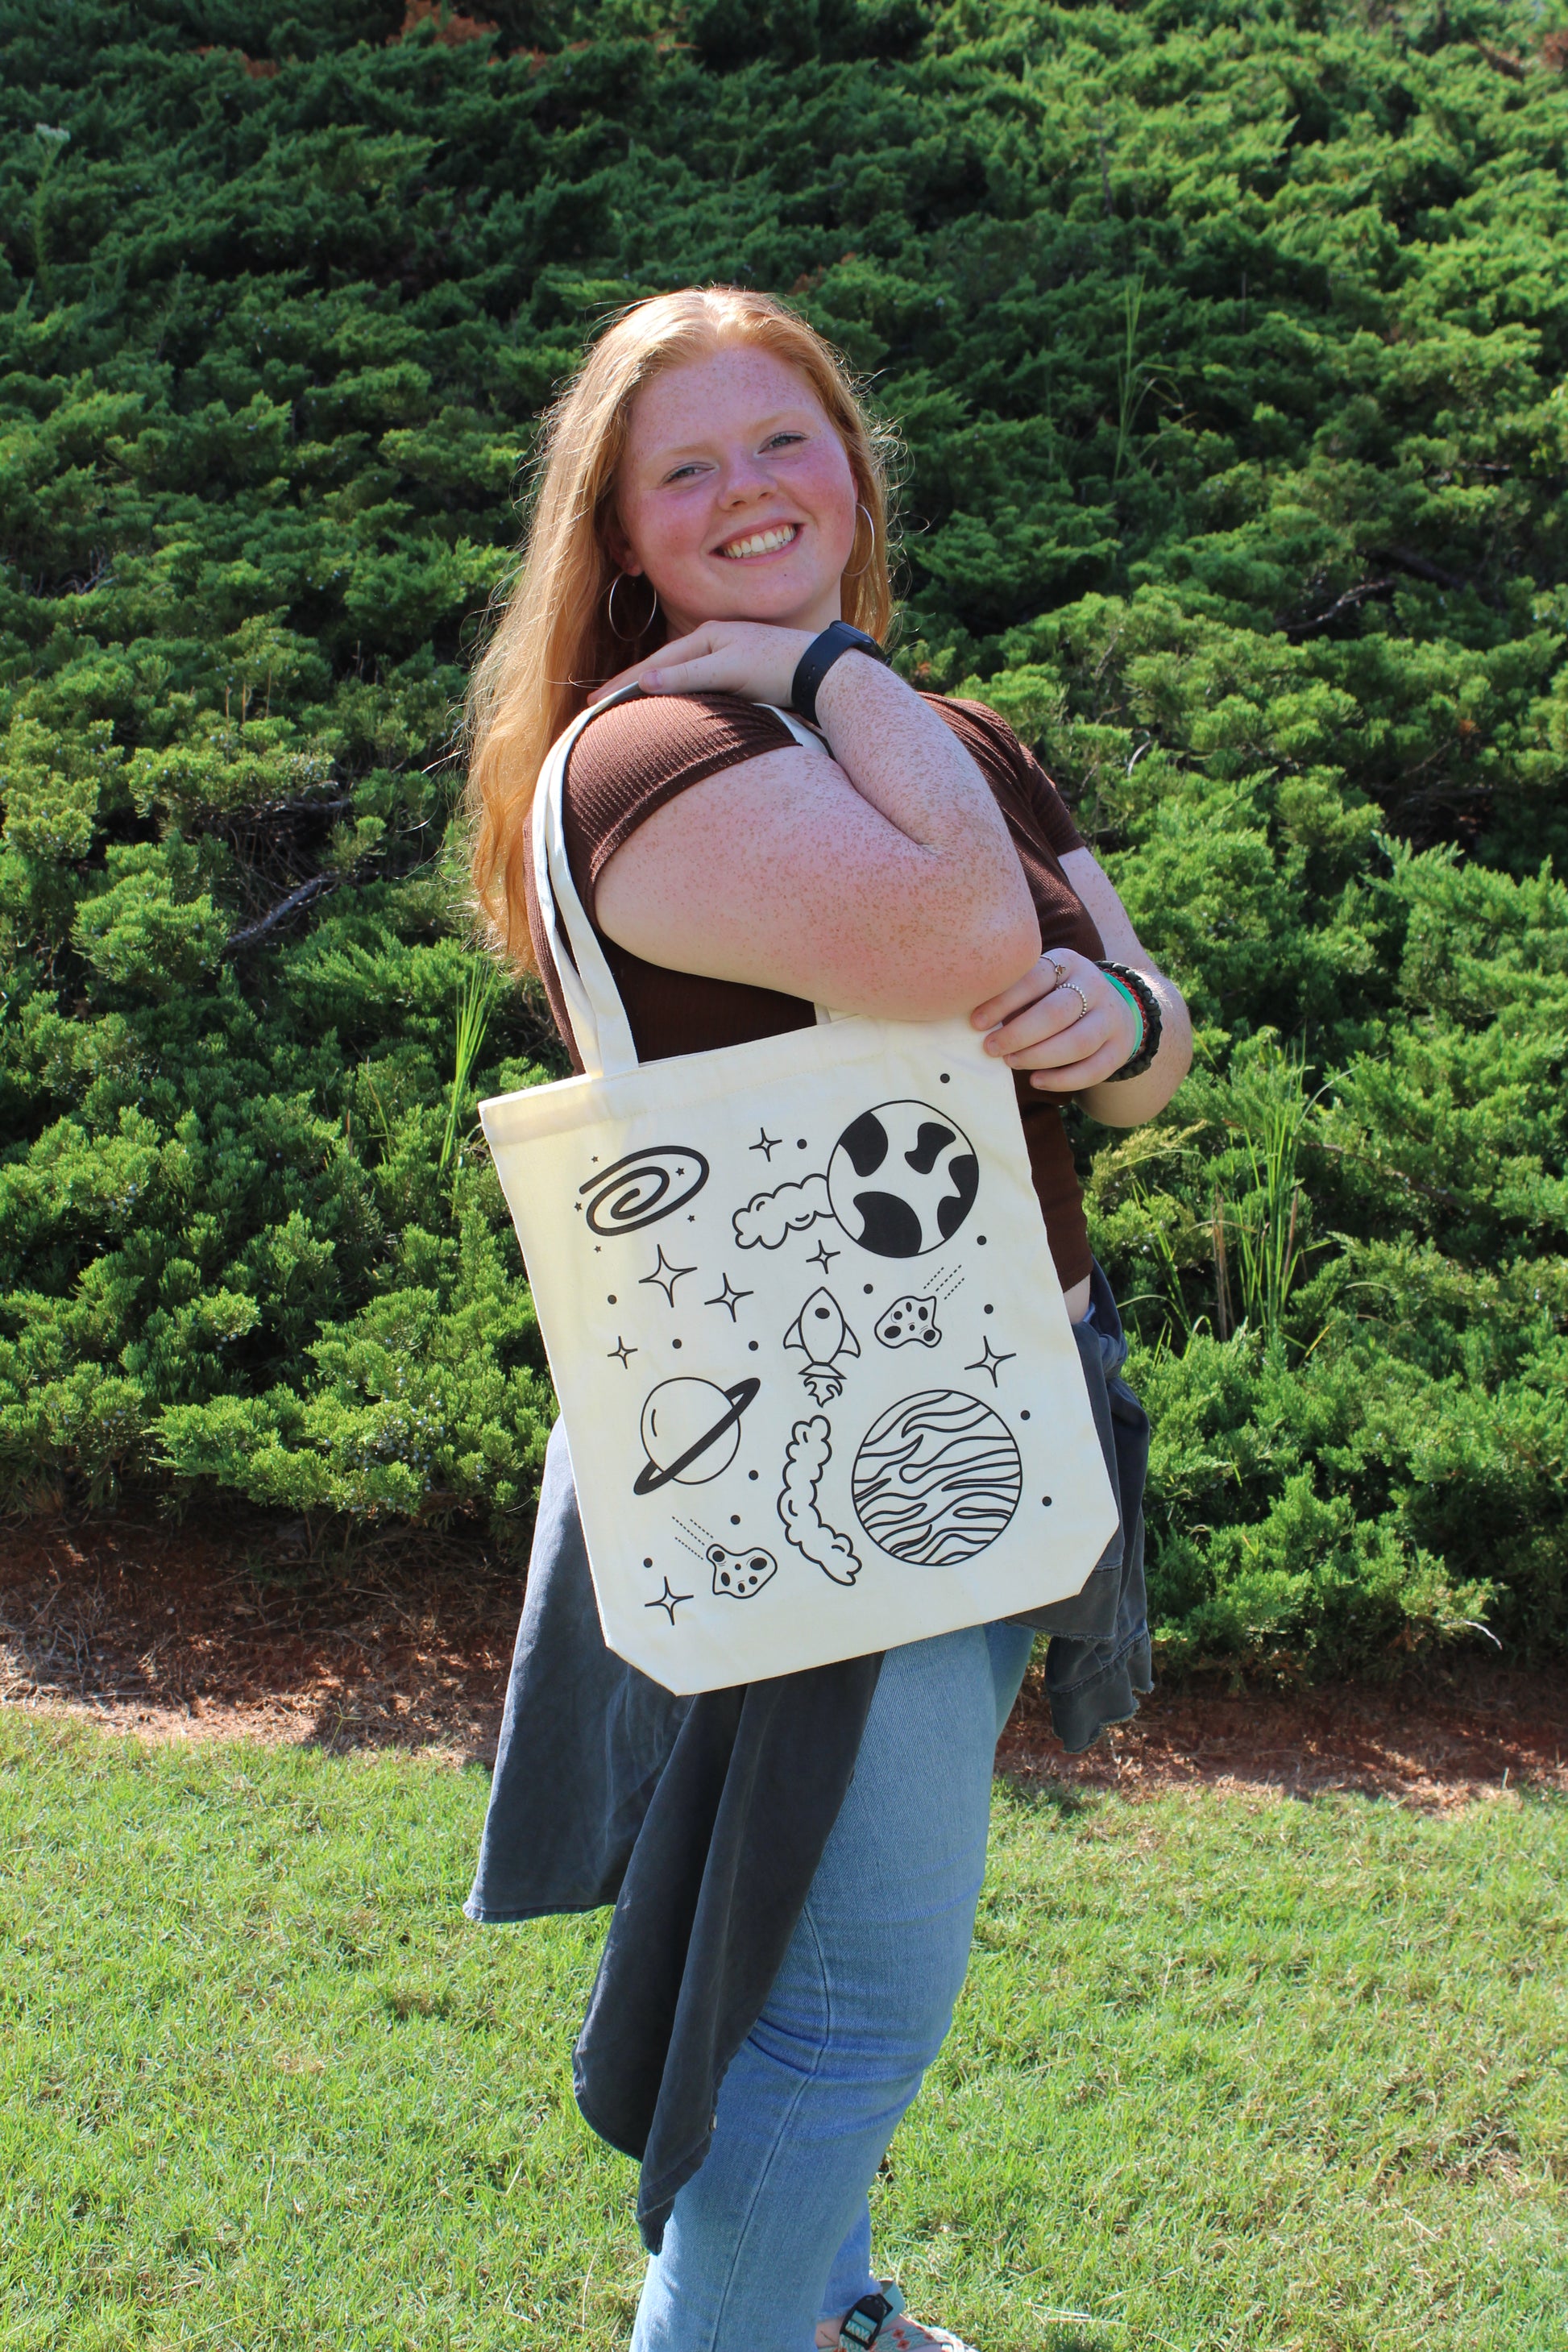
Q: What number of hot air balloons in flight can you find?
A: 0